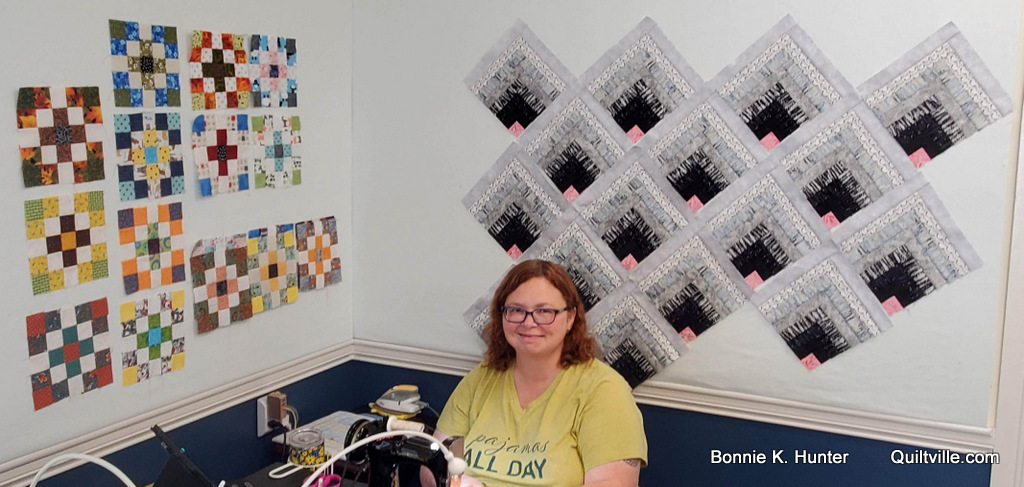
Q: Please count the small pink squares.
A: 13